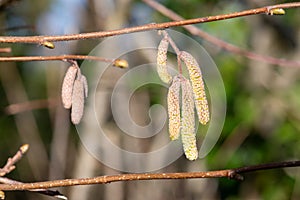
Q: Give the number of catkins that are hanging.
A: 7